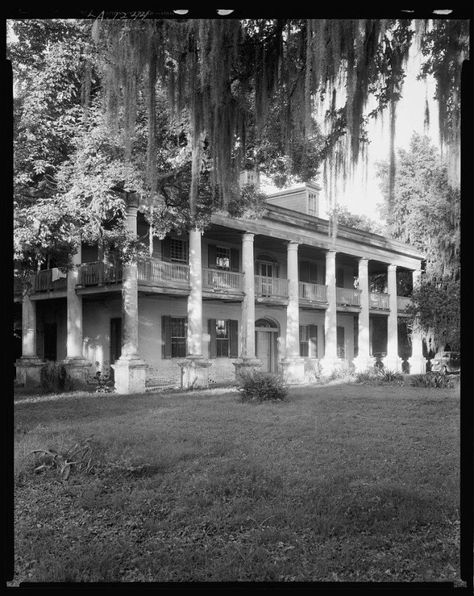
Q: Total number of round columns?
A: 10